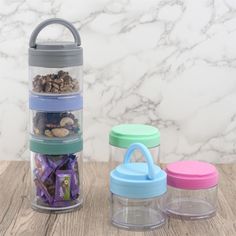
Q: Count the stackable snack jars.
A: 6